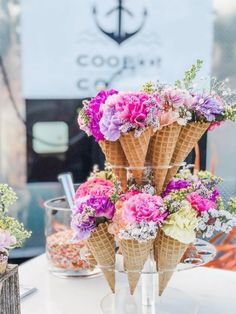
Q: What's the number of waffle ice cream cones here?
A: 7